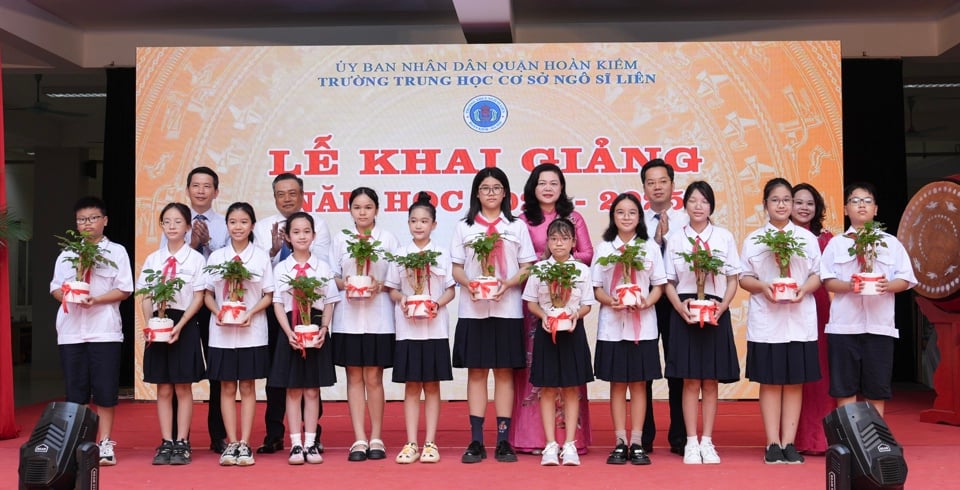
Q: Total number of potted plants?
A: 12